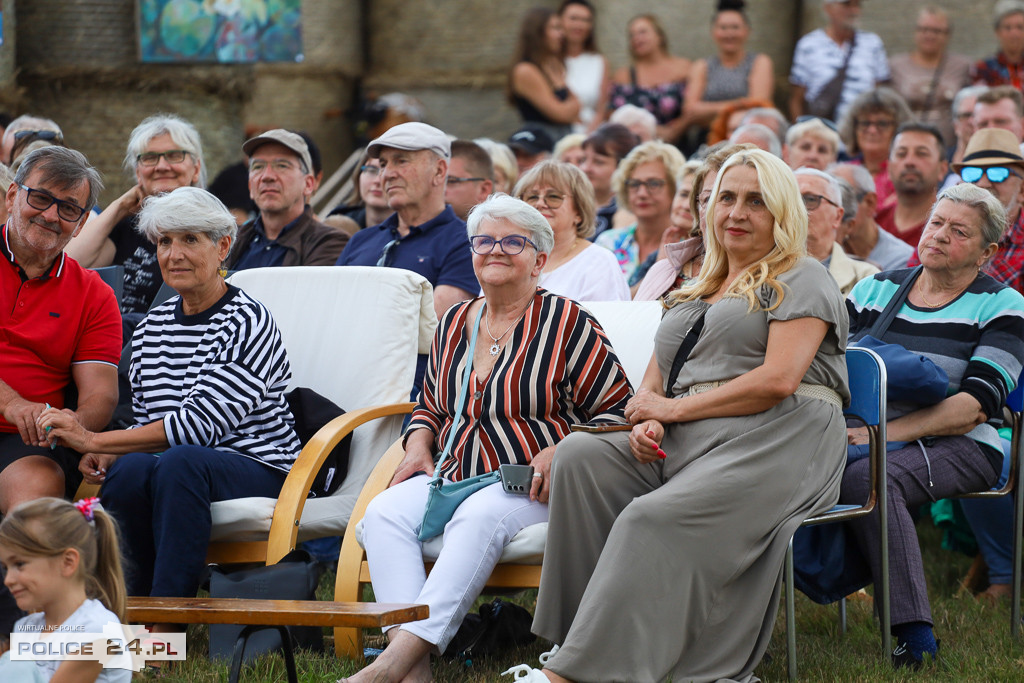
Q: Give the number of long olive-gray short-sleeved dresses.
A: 1